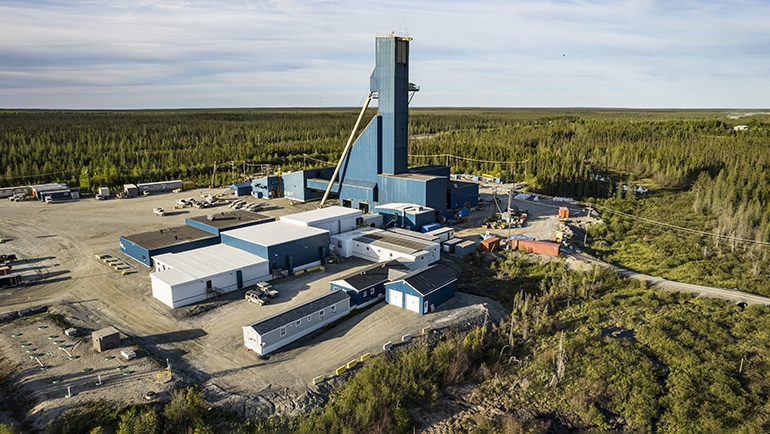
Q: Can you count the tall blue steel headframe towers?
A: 1